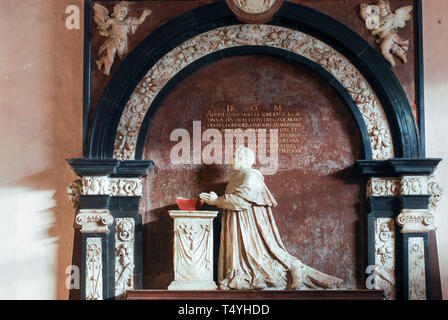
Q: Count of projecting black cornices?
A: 2